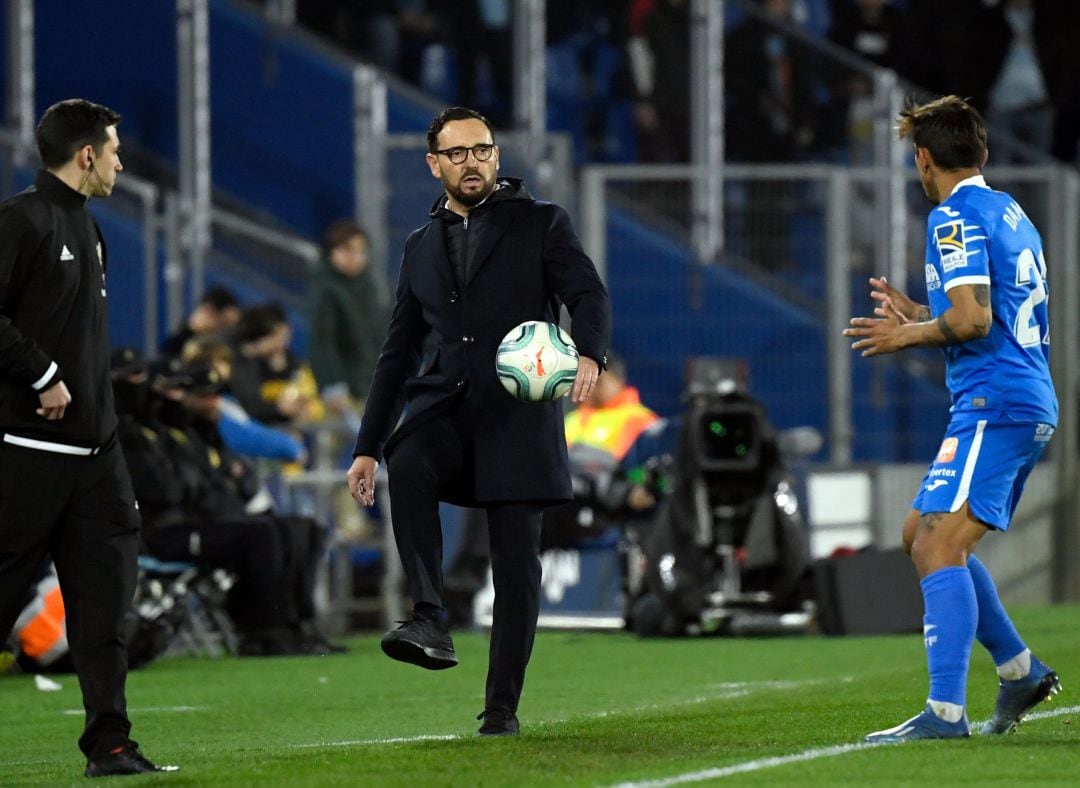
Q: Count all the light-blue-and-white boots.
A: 2